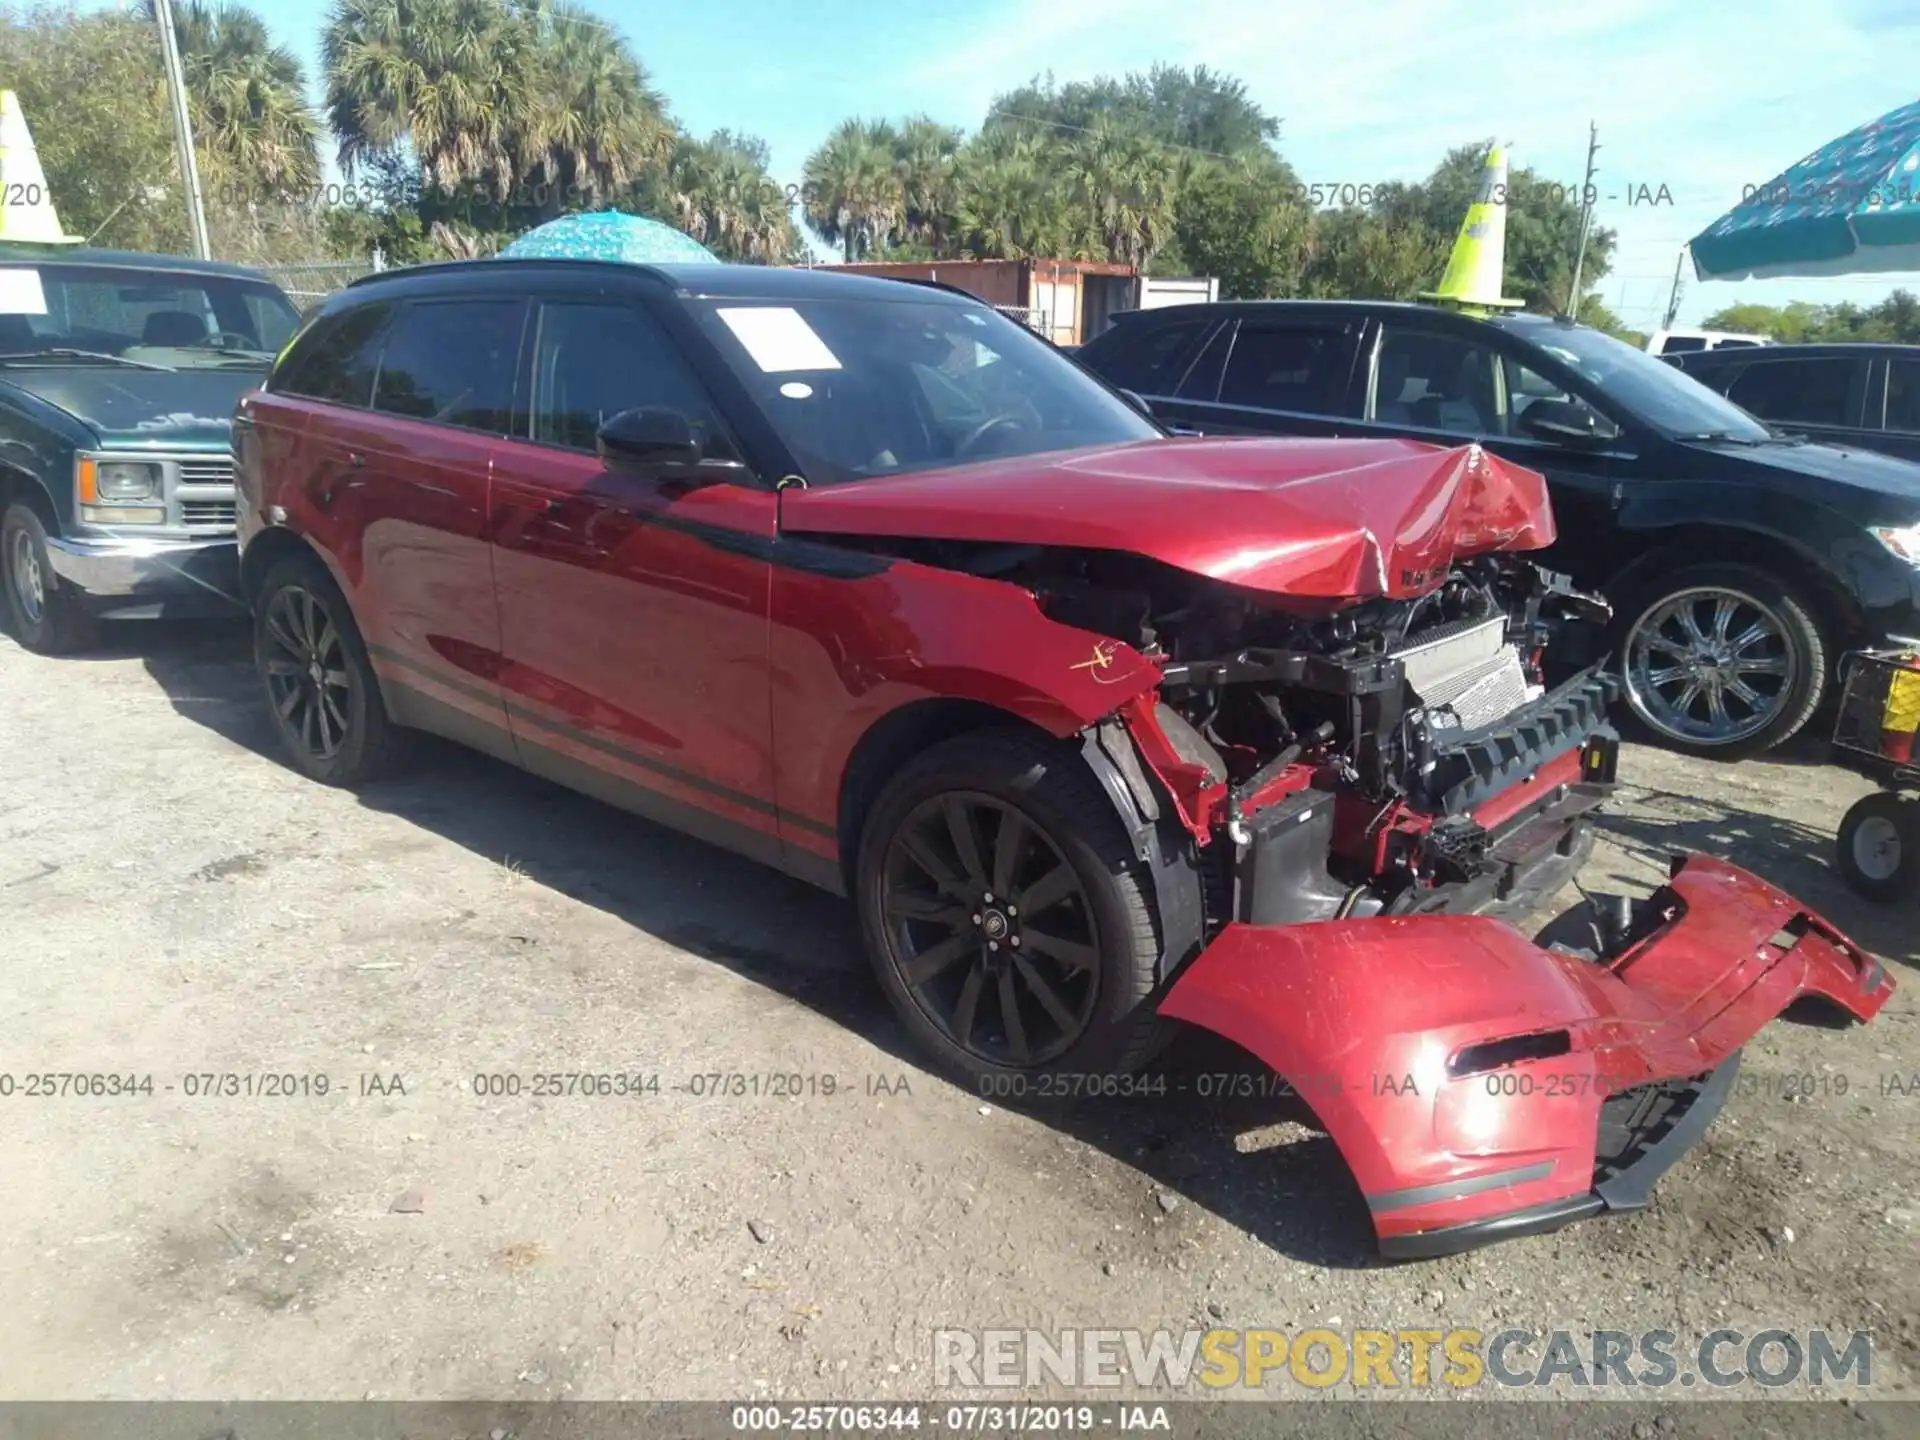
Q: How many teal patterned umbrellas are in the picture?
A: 2